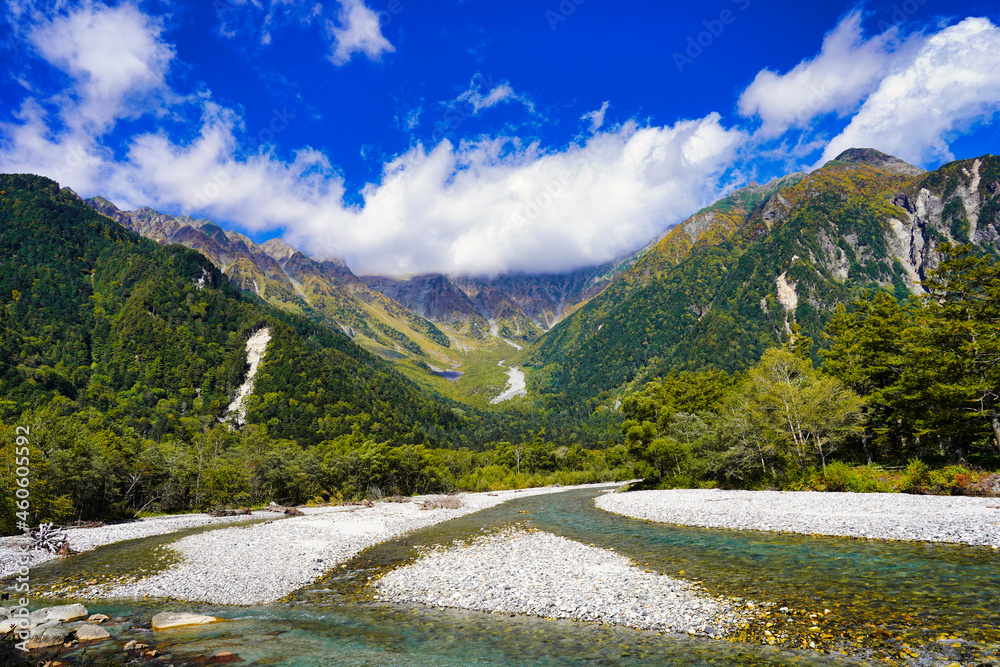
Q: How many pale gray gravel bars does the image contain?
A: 4